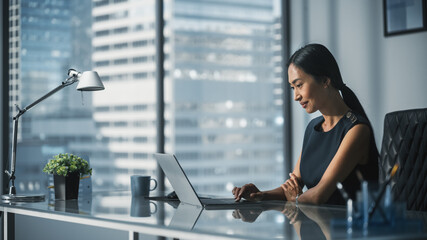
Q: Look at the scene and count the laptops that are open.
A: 1